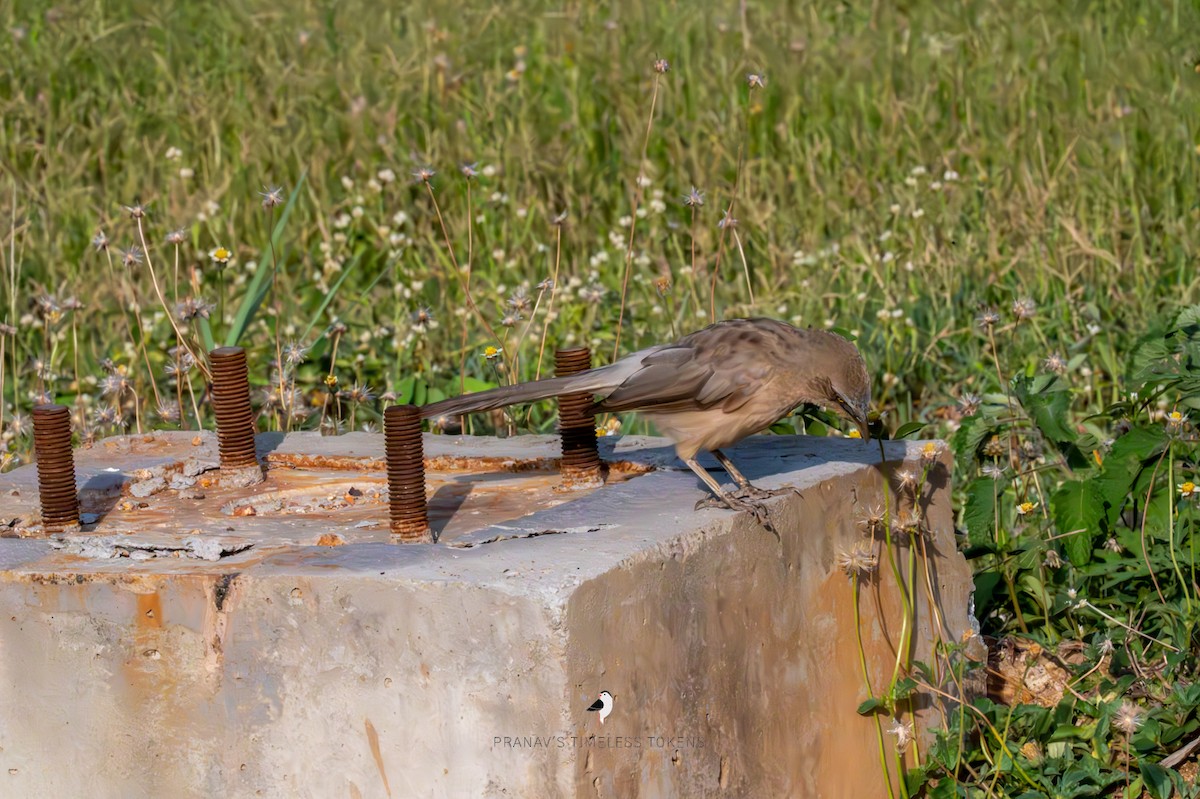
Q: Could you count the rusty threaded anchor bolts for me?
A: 4